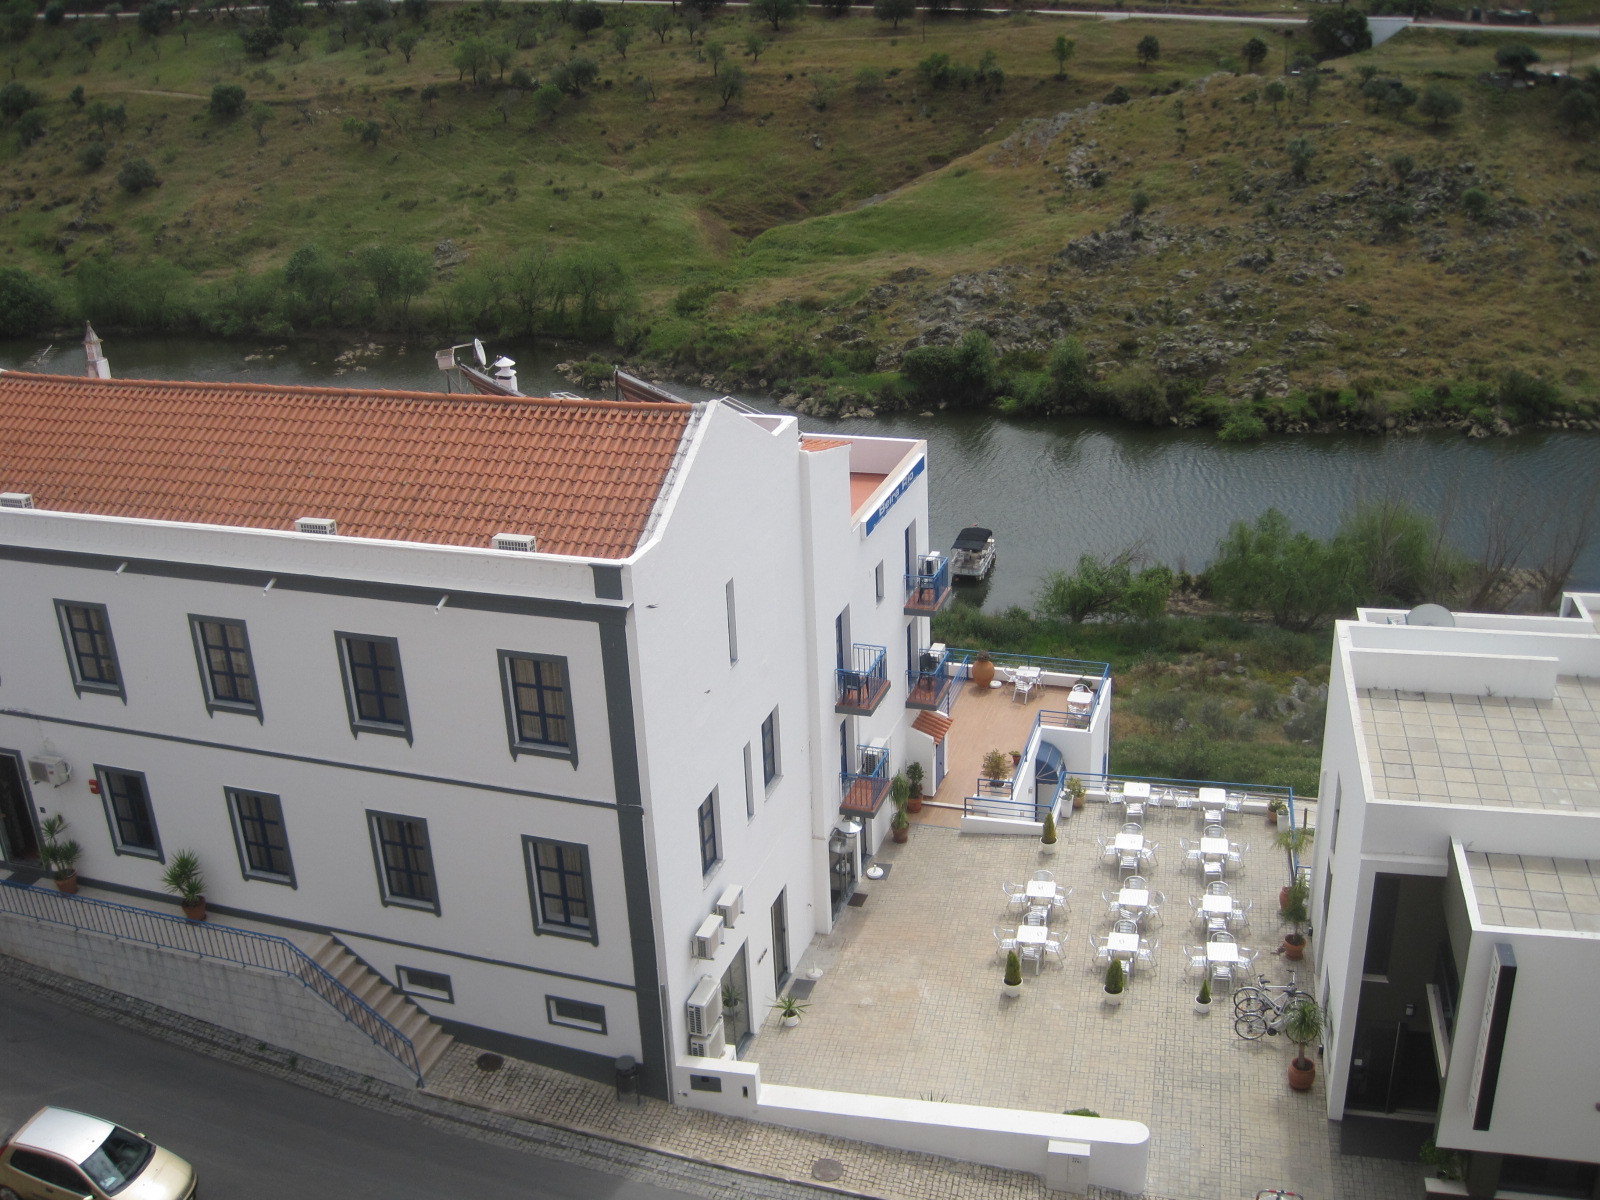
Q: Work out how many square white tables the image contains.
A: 12